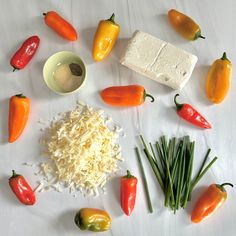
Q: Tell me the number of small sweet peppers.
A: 12